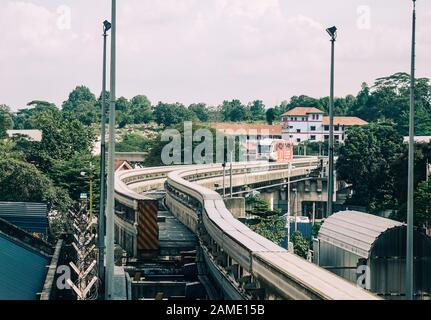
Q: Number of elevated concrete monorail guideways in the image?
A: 2